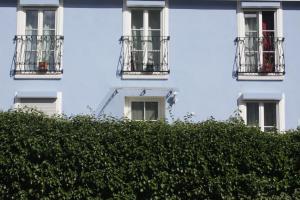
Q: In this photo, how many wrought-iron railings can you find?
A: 3